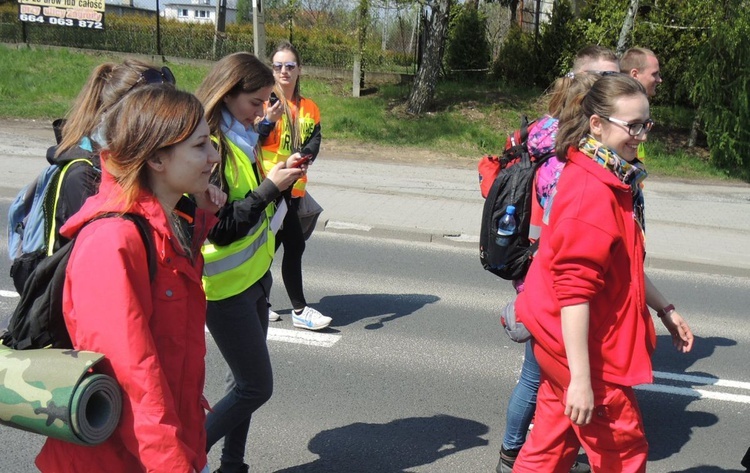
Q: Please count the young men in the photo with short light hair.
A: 2